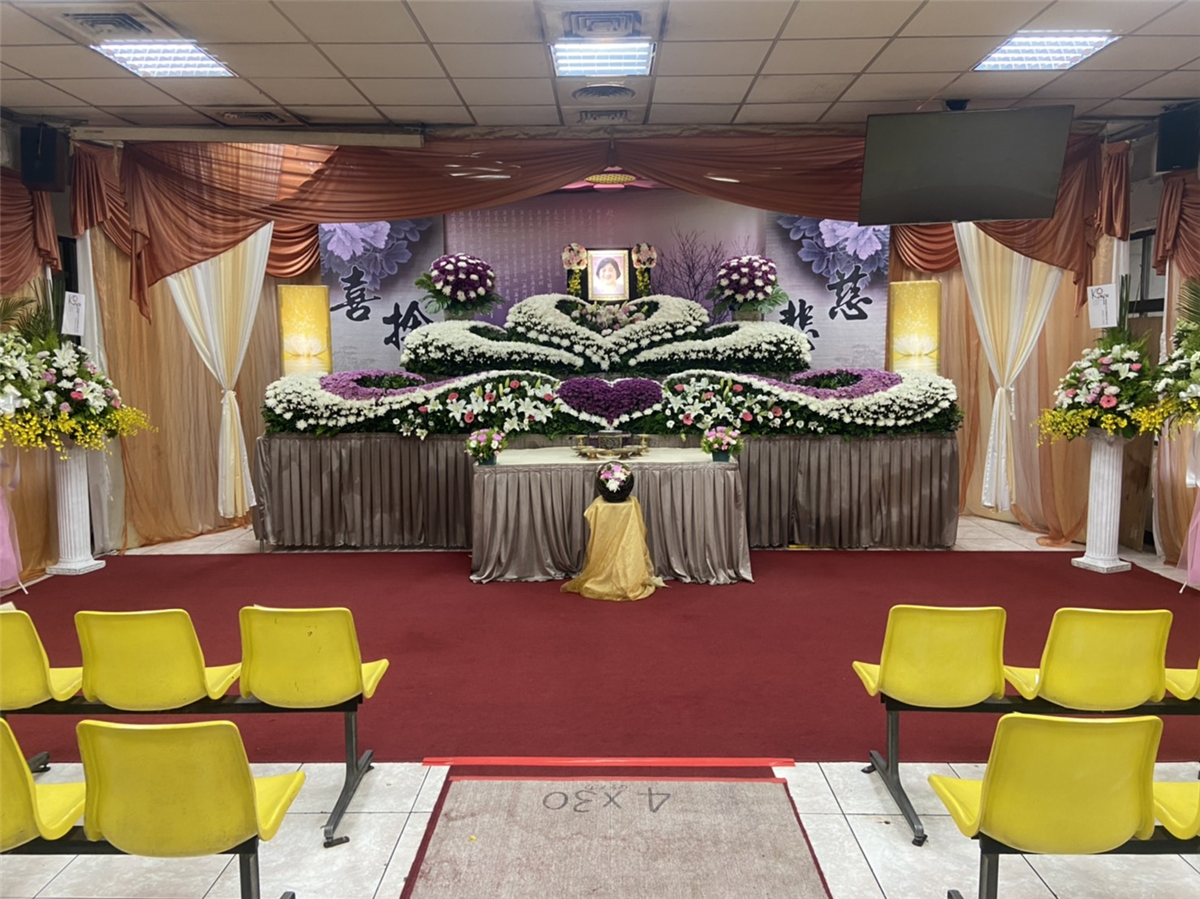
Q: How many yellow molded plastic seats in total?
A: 10